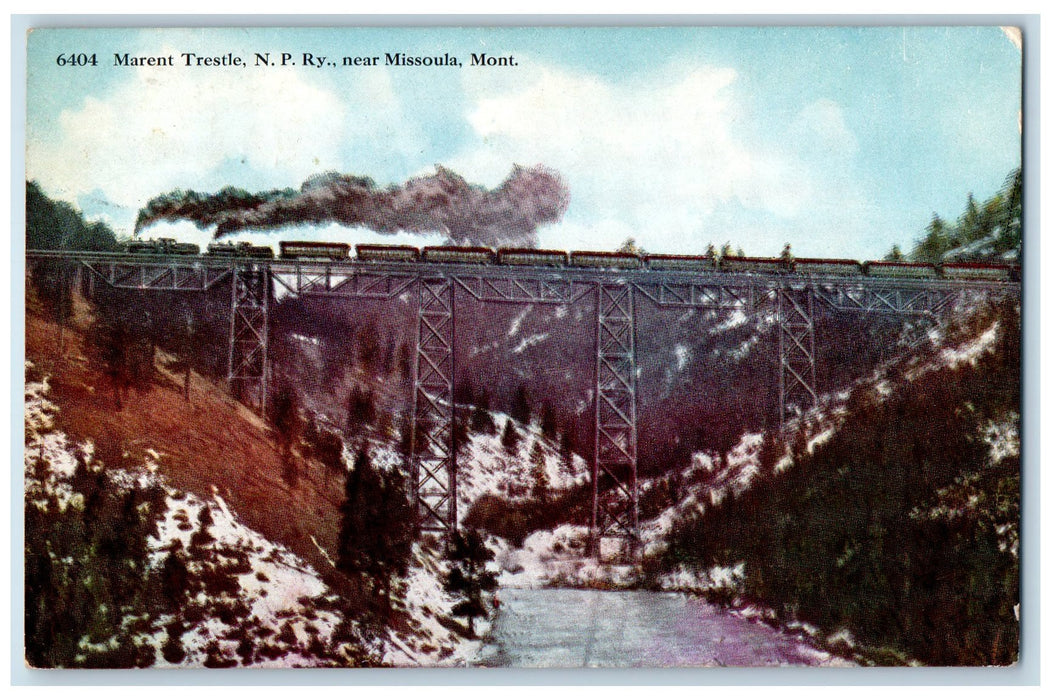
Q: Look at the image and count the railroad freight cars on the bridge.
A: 10